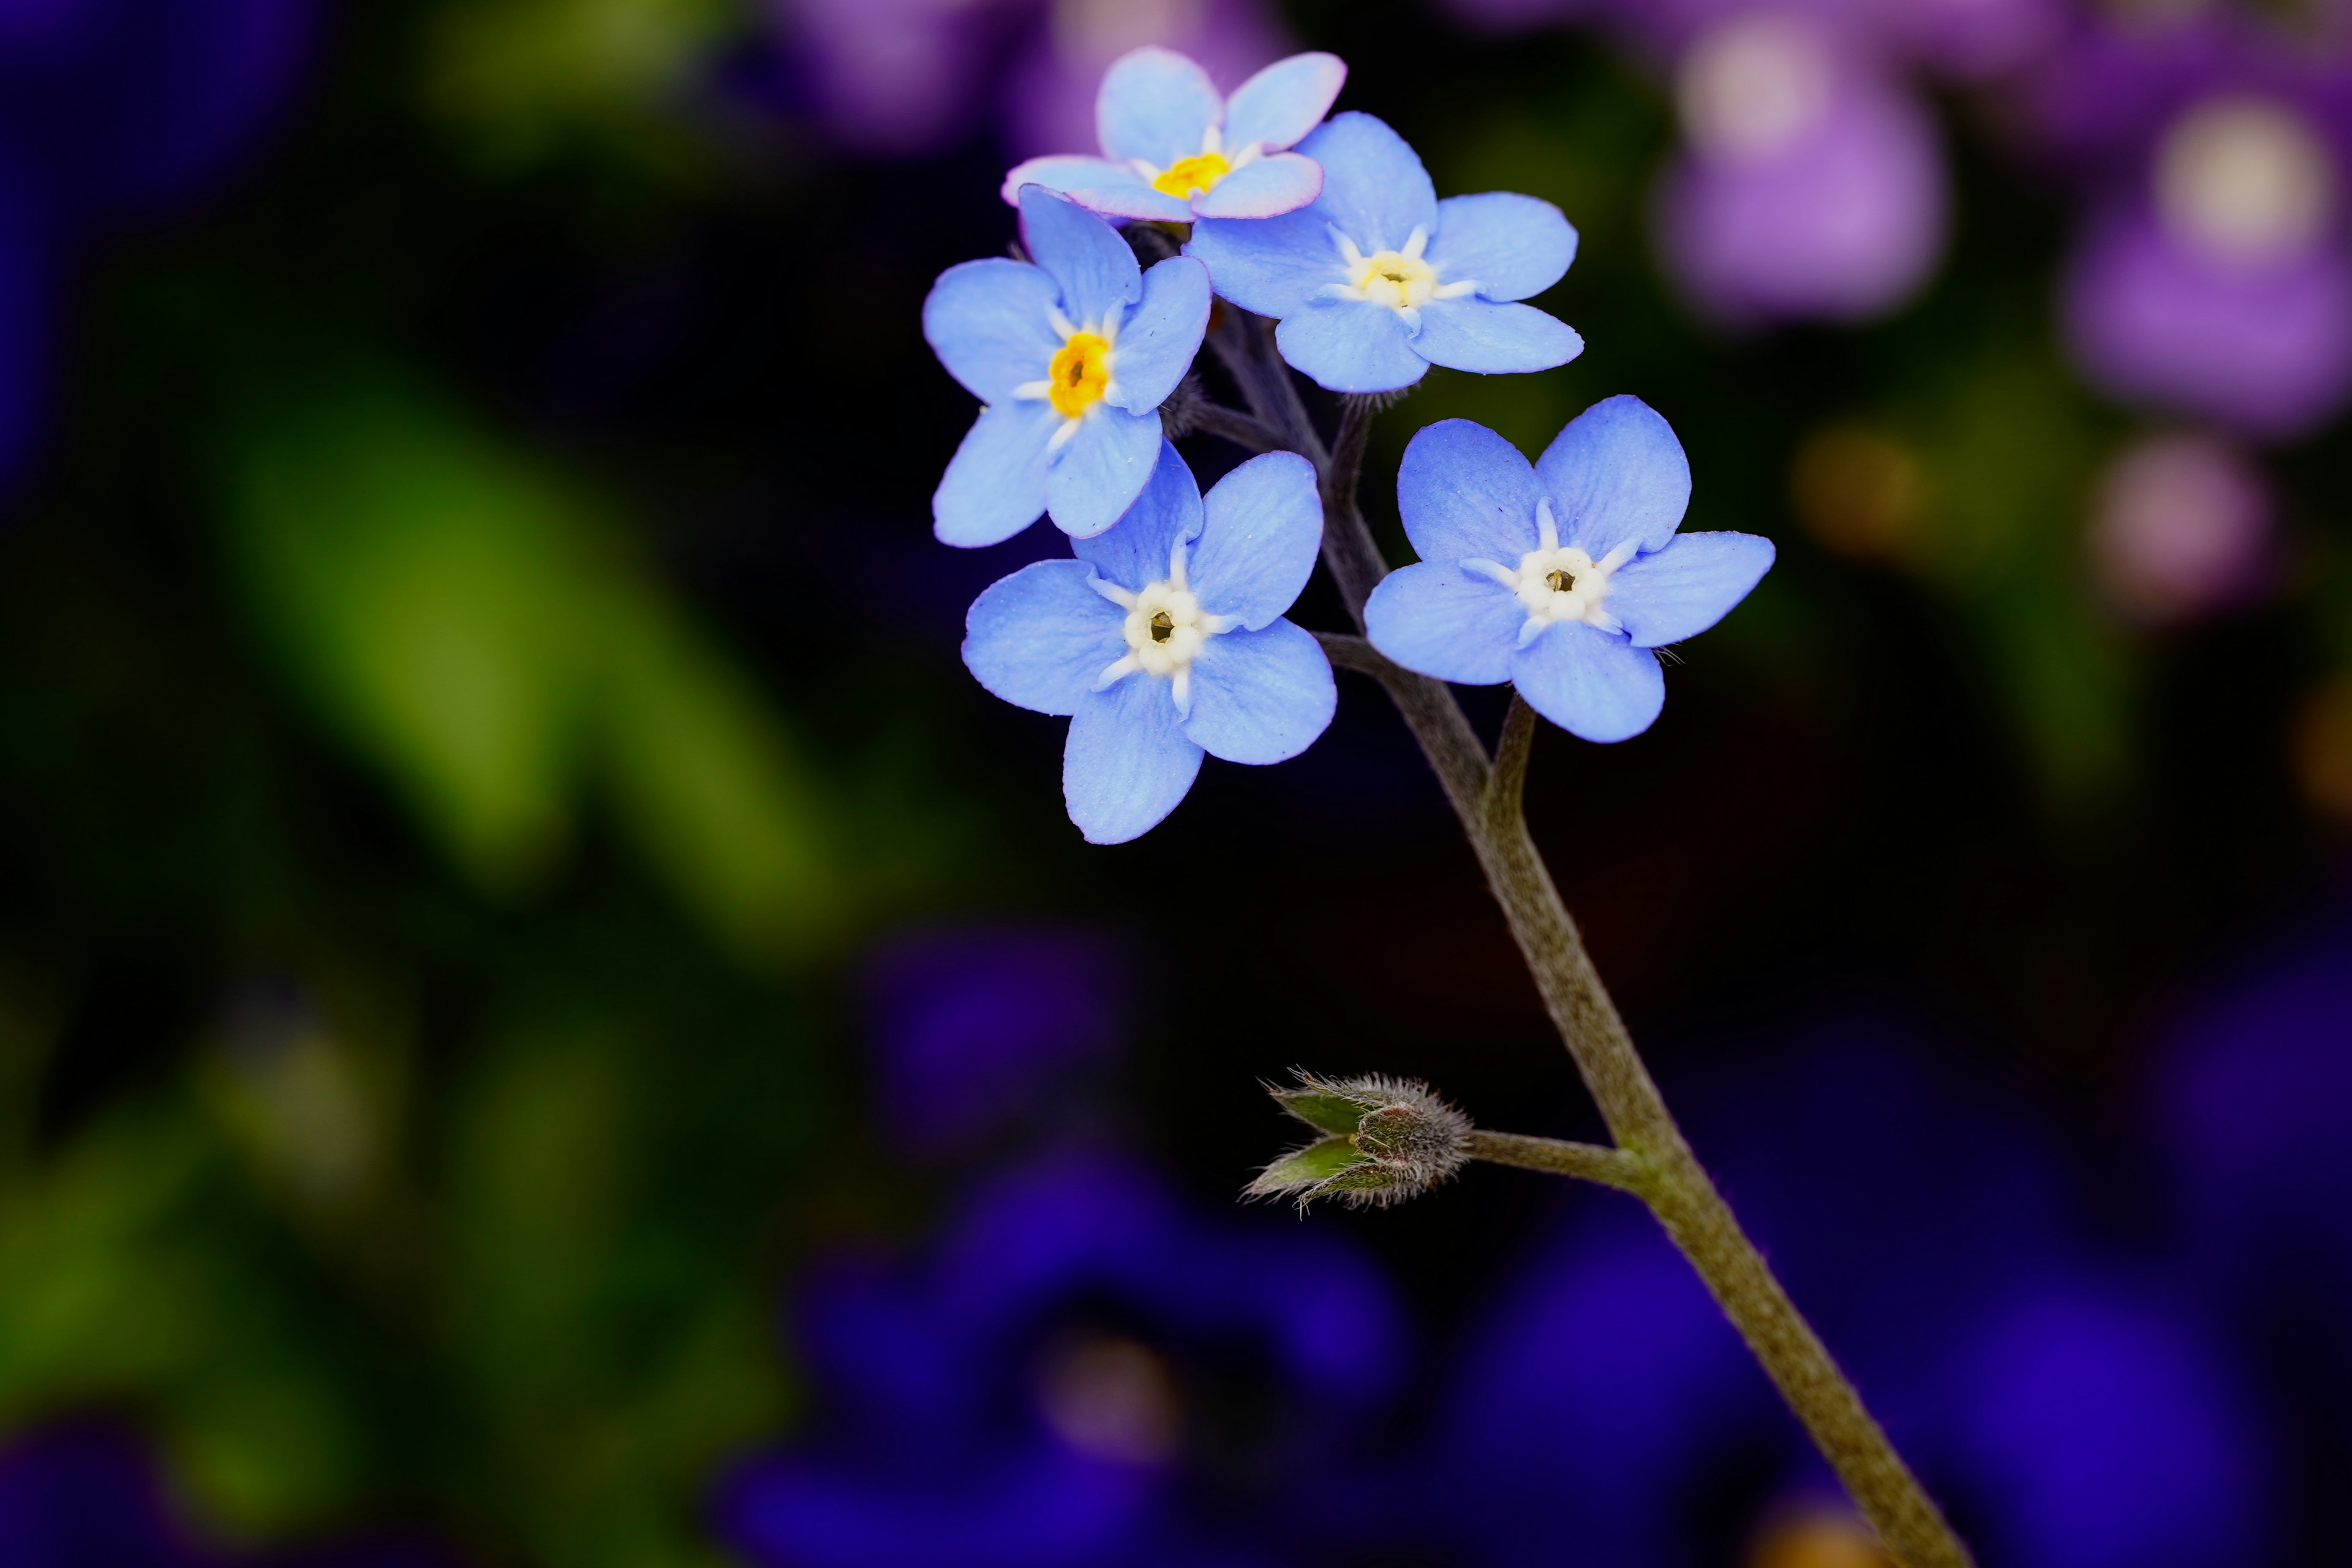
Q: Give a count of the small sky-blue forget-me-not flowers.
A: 5